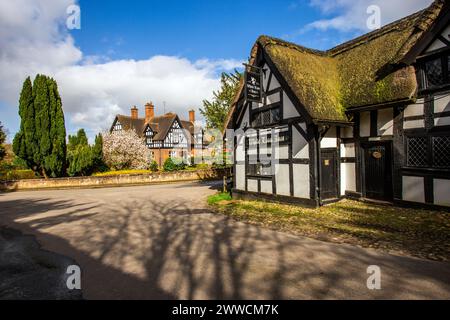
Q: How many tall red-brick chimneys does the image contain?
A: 3